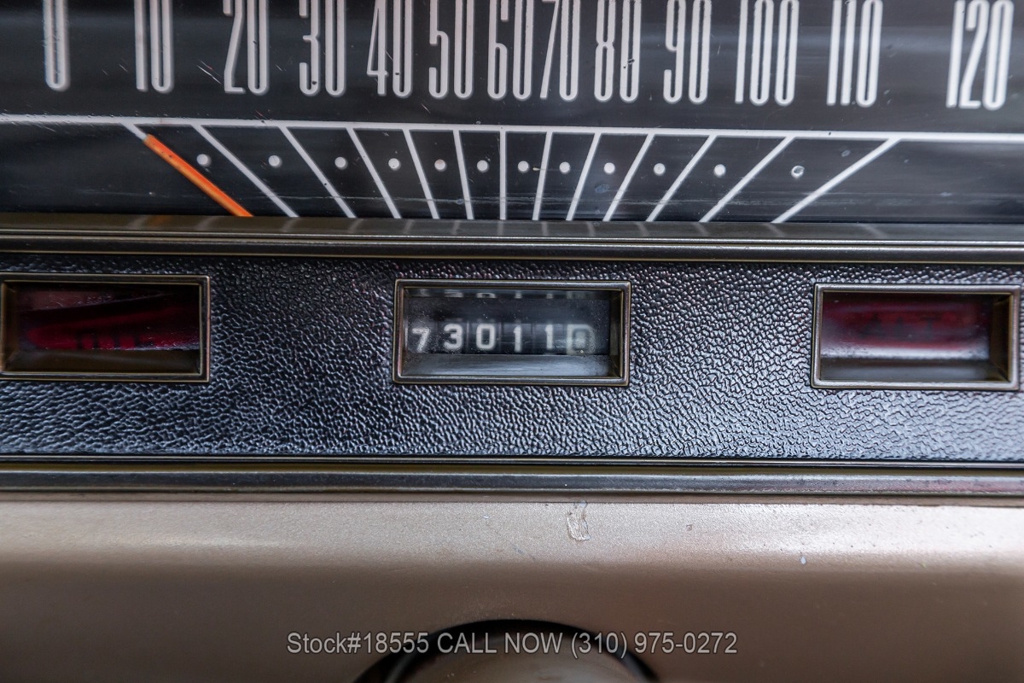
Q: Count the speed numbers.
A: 13